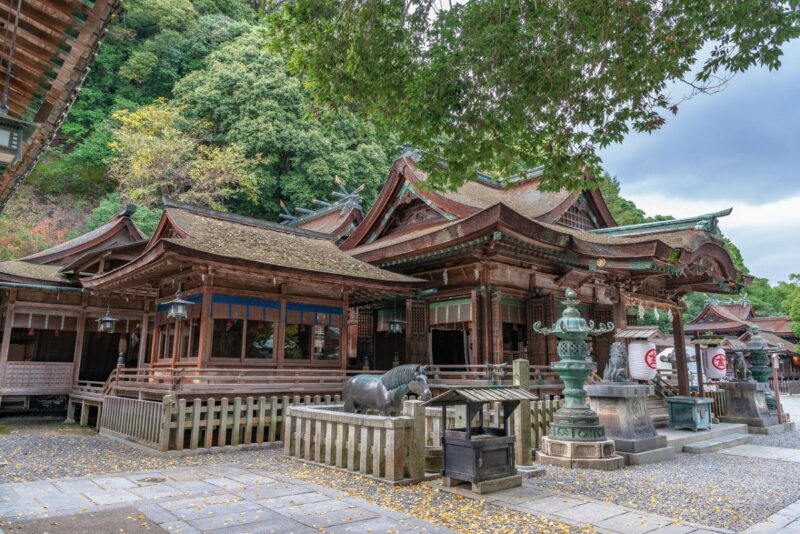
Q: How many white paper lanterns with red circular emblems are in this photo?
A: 2